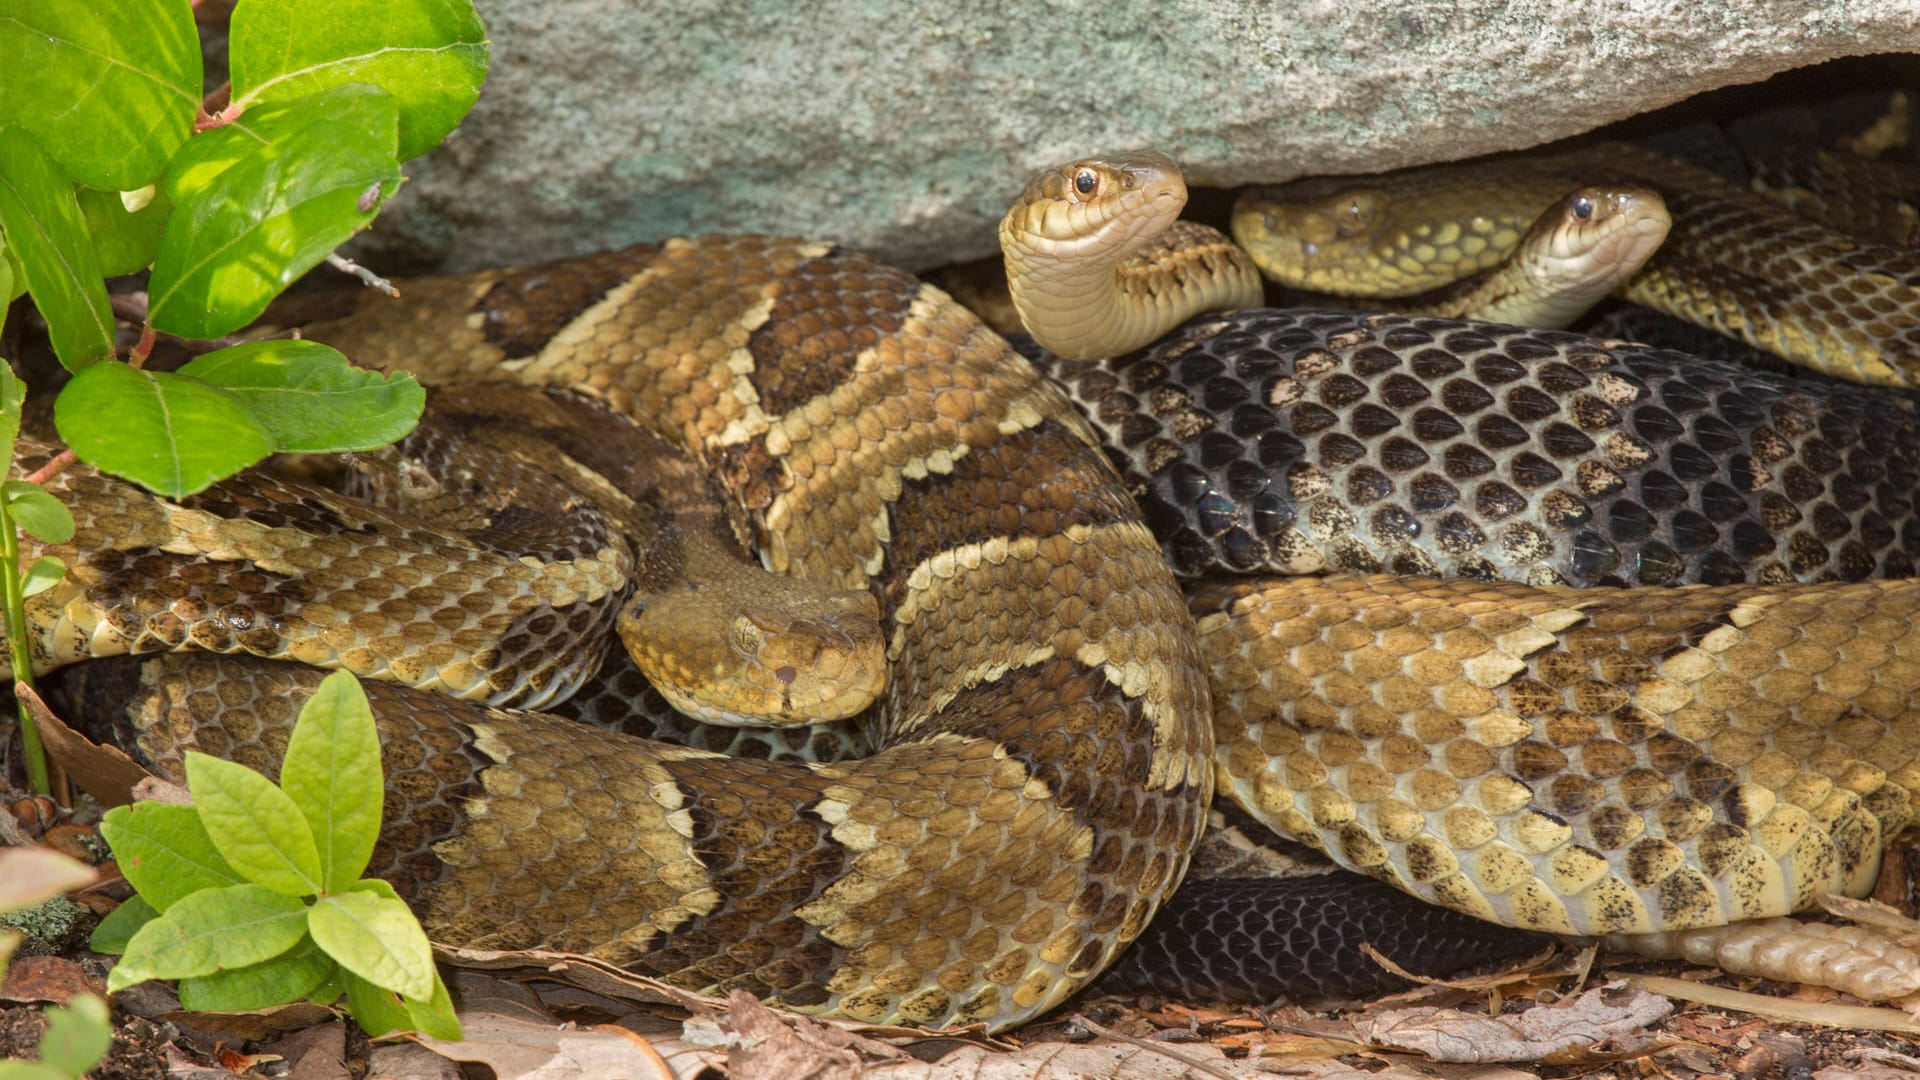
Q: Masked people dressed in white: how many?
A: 0